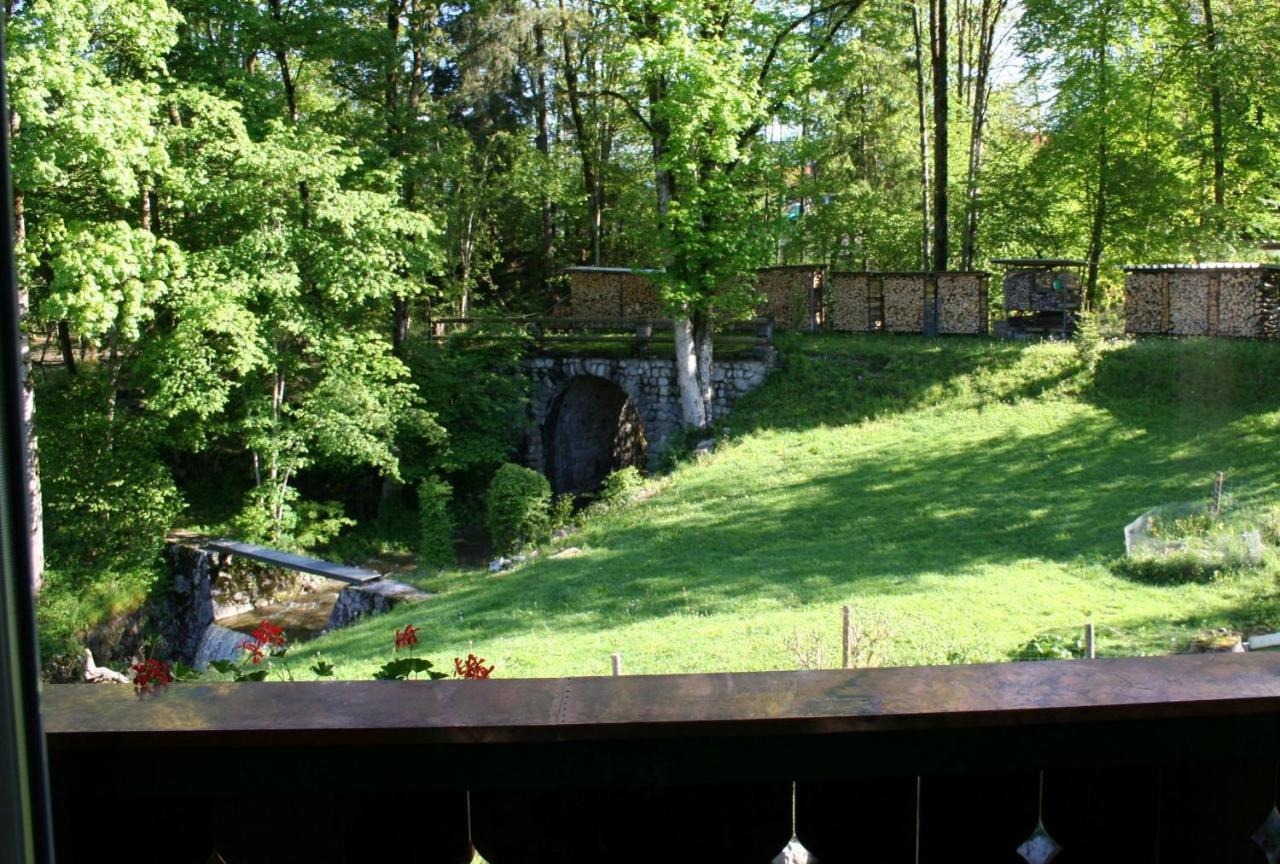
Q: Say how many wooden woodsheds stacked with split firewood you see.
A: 5